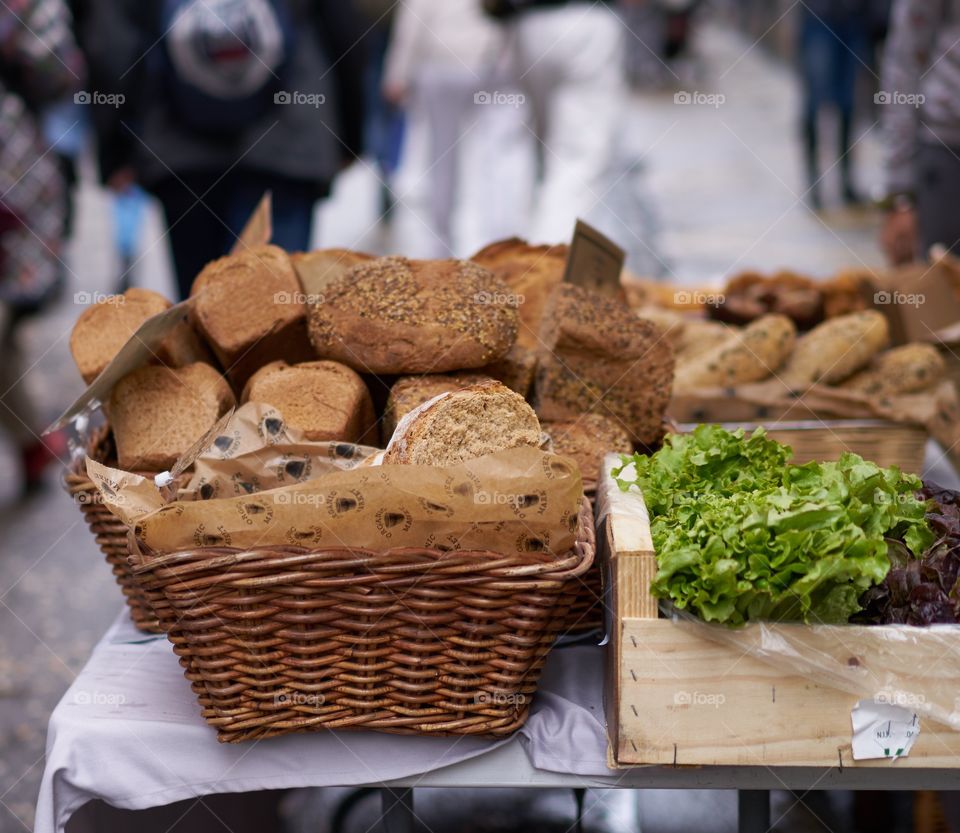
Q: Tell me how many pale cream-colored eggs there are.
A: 0